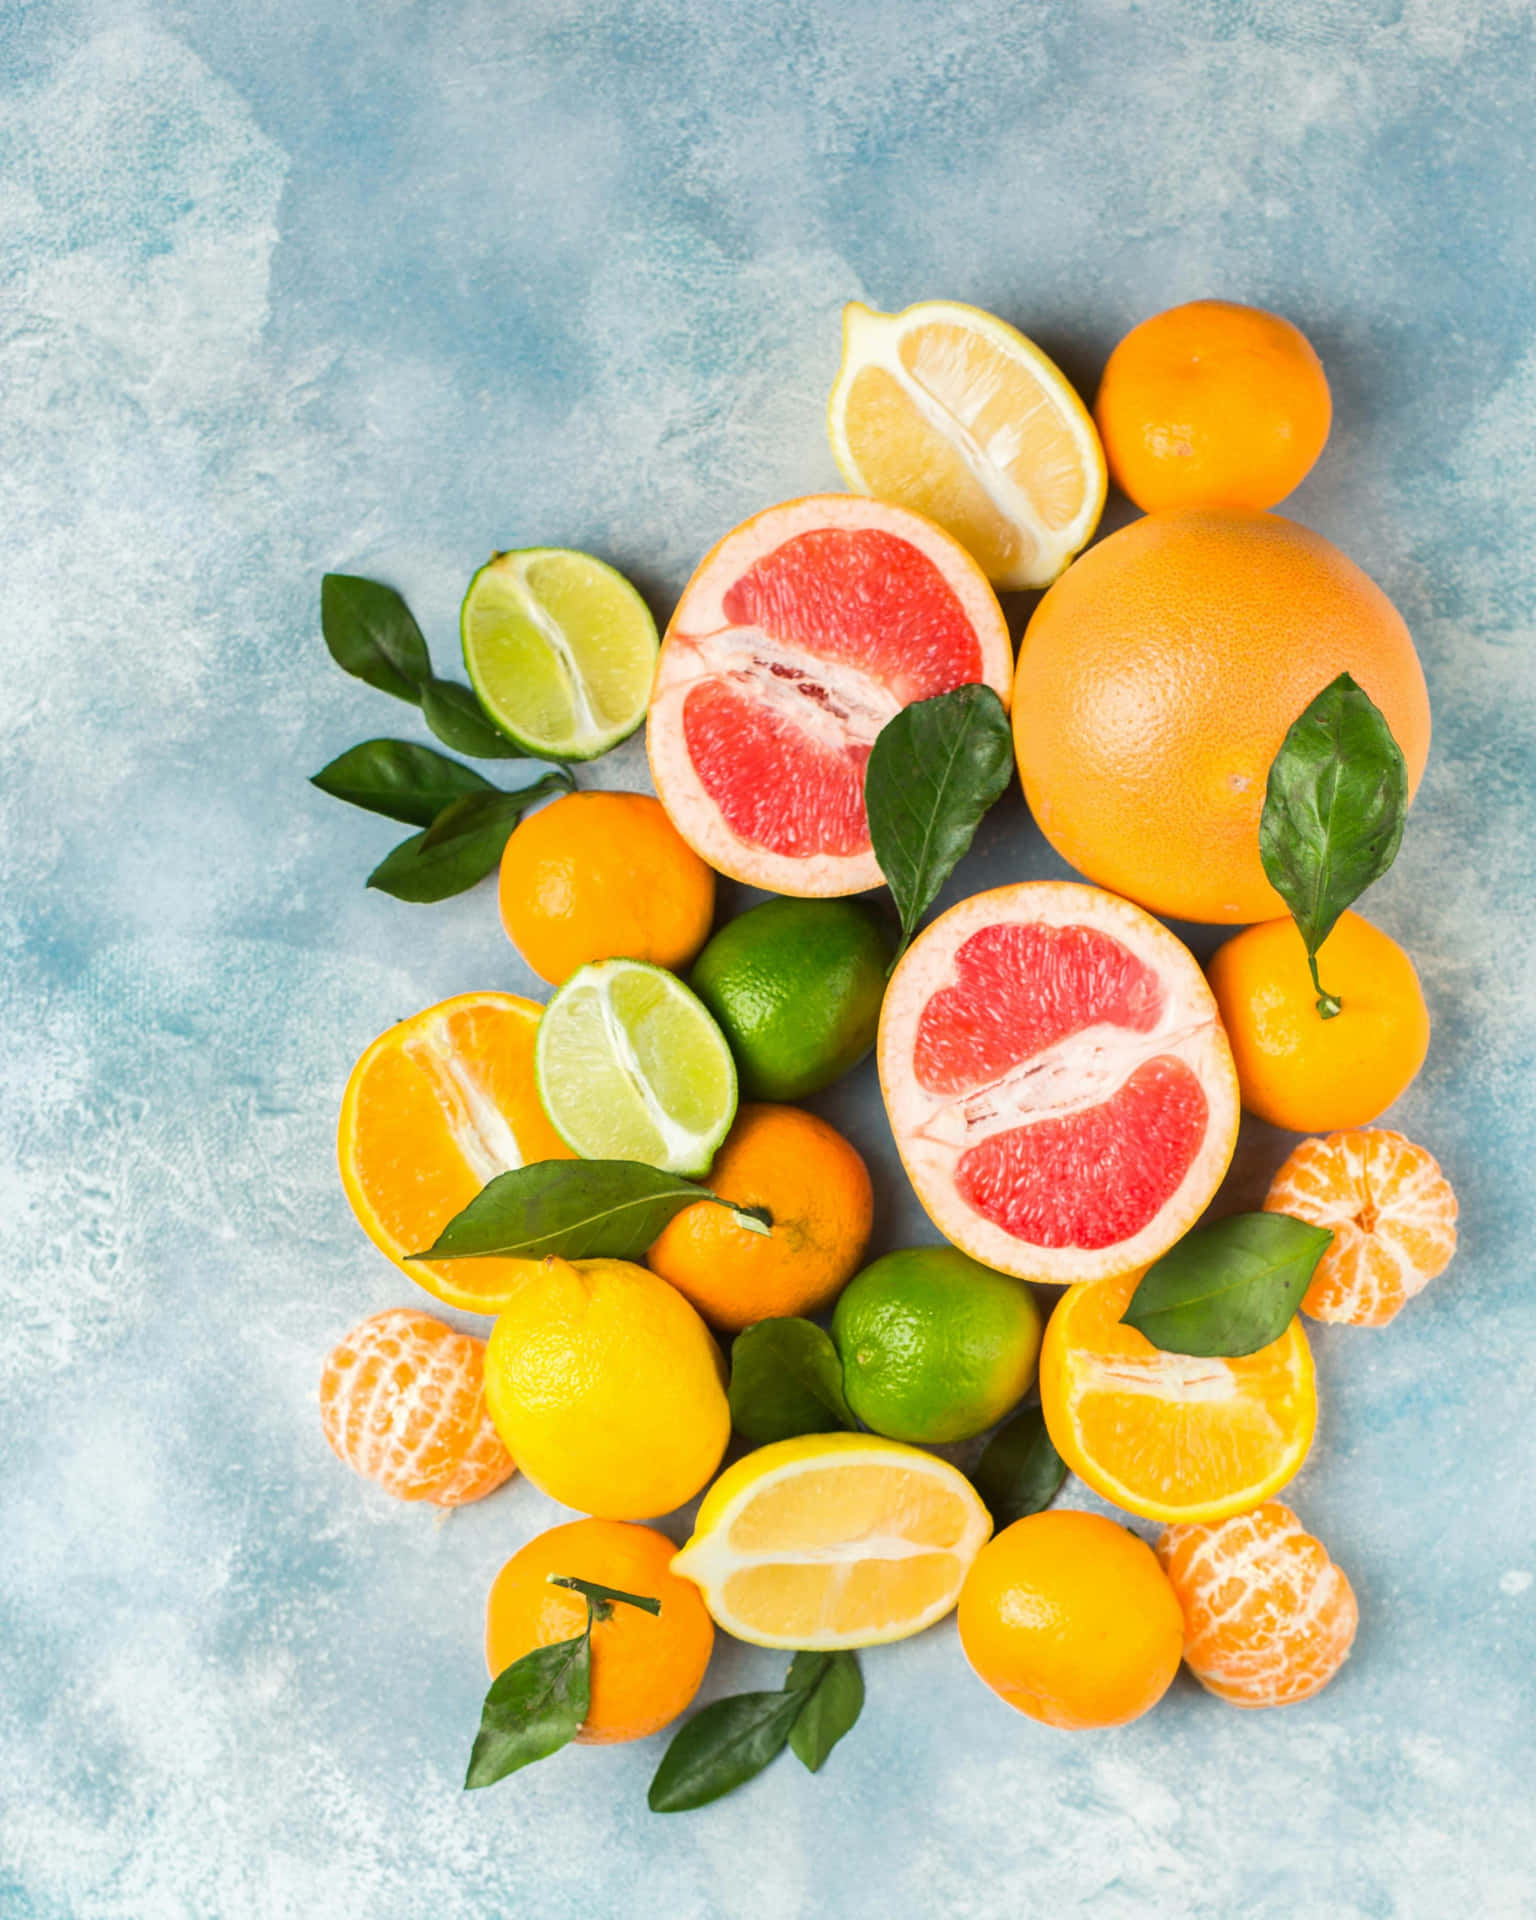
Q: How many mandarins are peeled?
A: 3